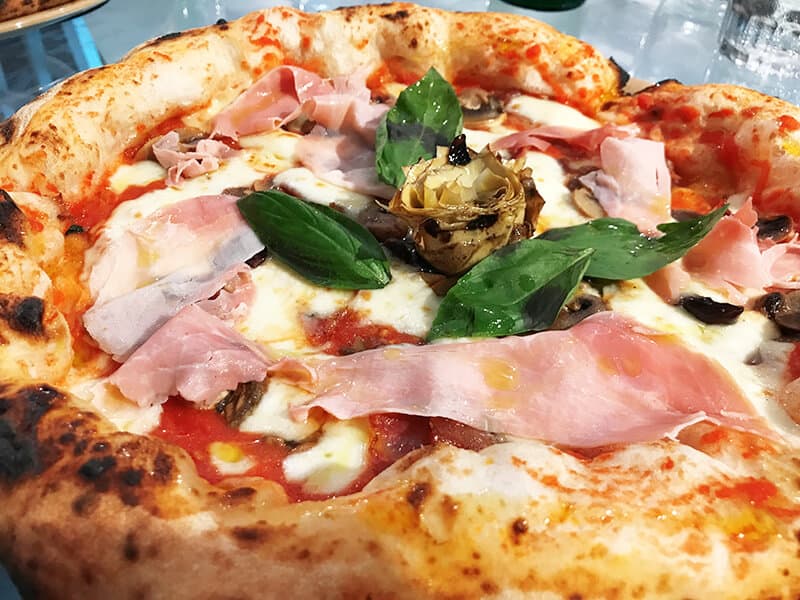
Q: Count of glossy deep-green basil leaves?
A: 4